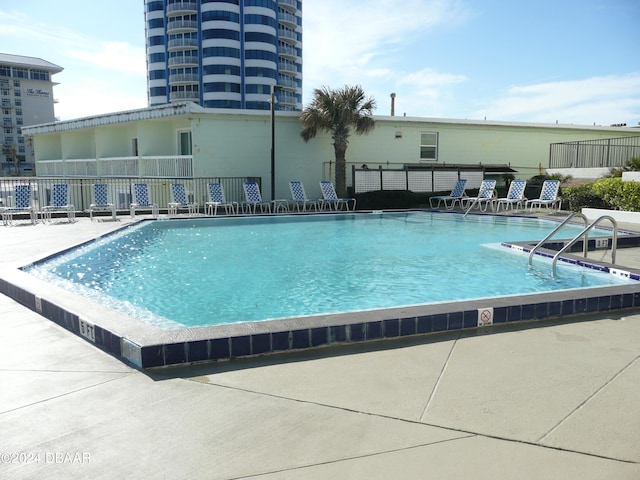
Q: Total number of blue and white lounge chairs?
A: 13